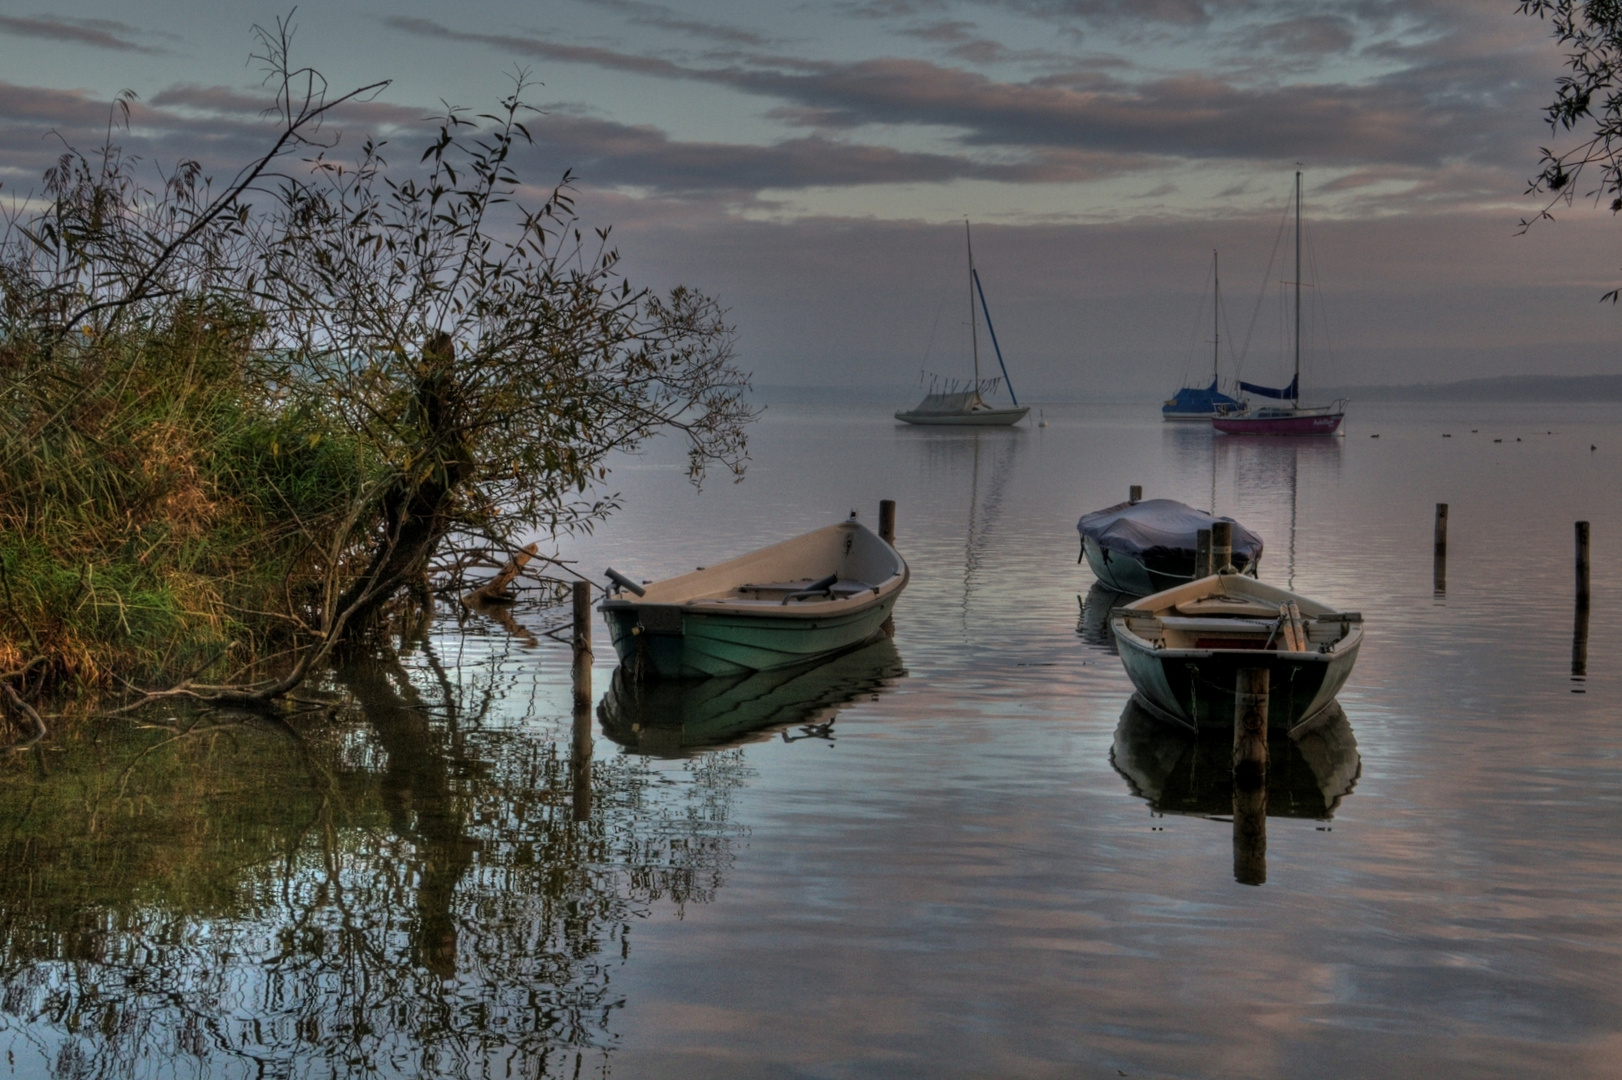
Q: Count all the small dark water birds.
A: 7